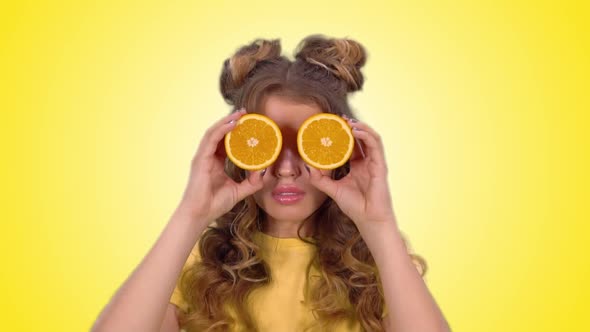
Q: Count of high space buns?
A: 2